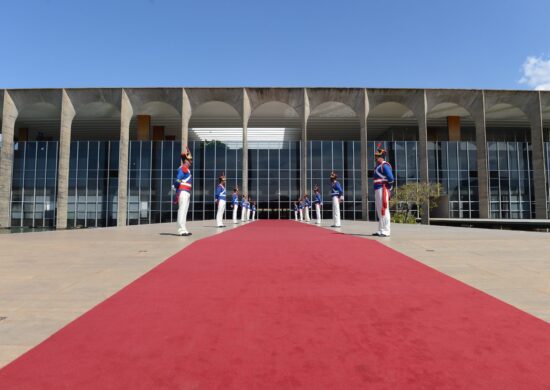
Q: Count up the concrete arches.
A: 9